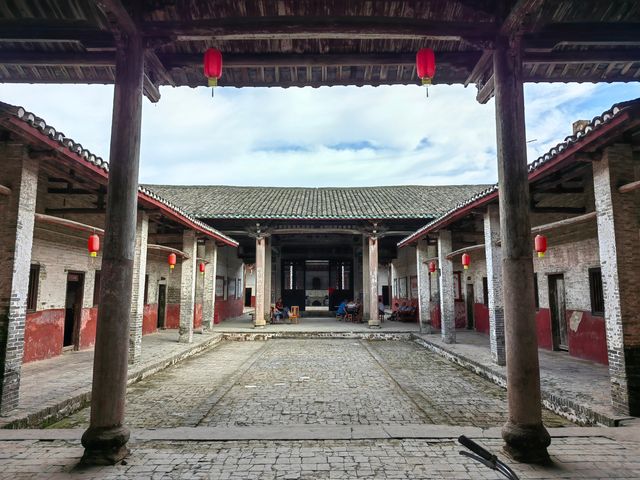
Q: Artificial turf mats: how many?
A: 0